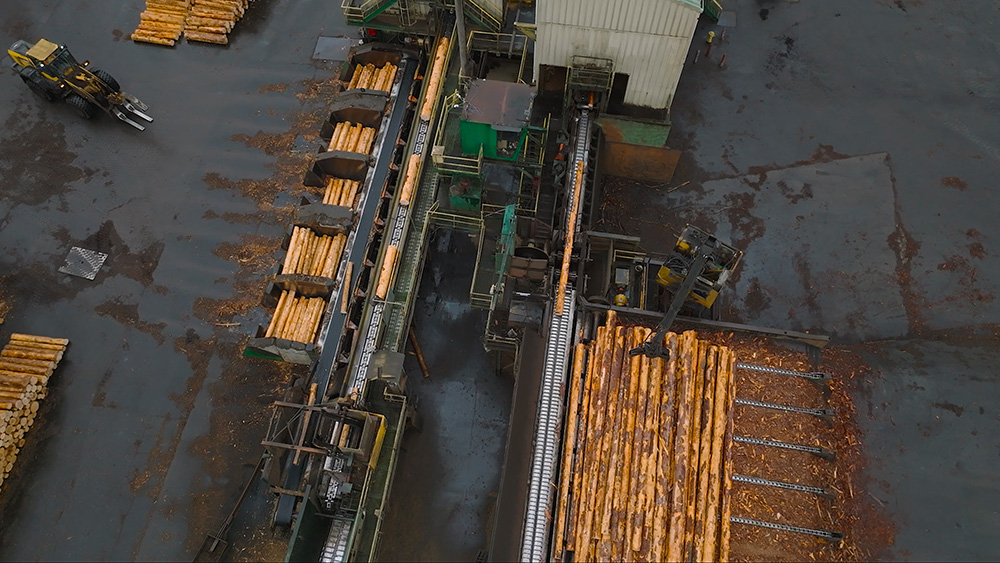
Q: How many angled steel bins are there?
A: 5